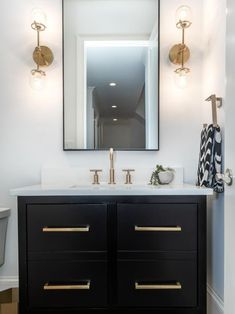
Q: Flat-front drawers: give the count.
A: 4